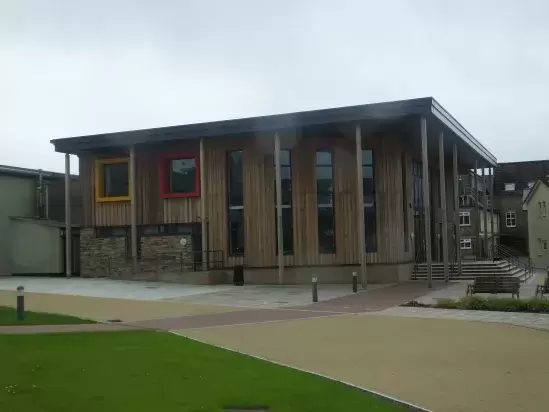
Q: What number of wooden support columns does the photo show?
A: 11